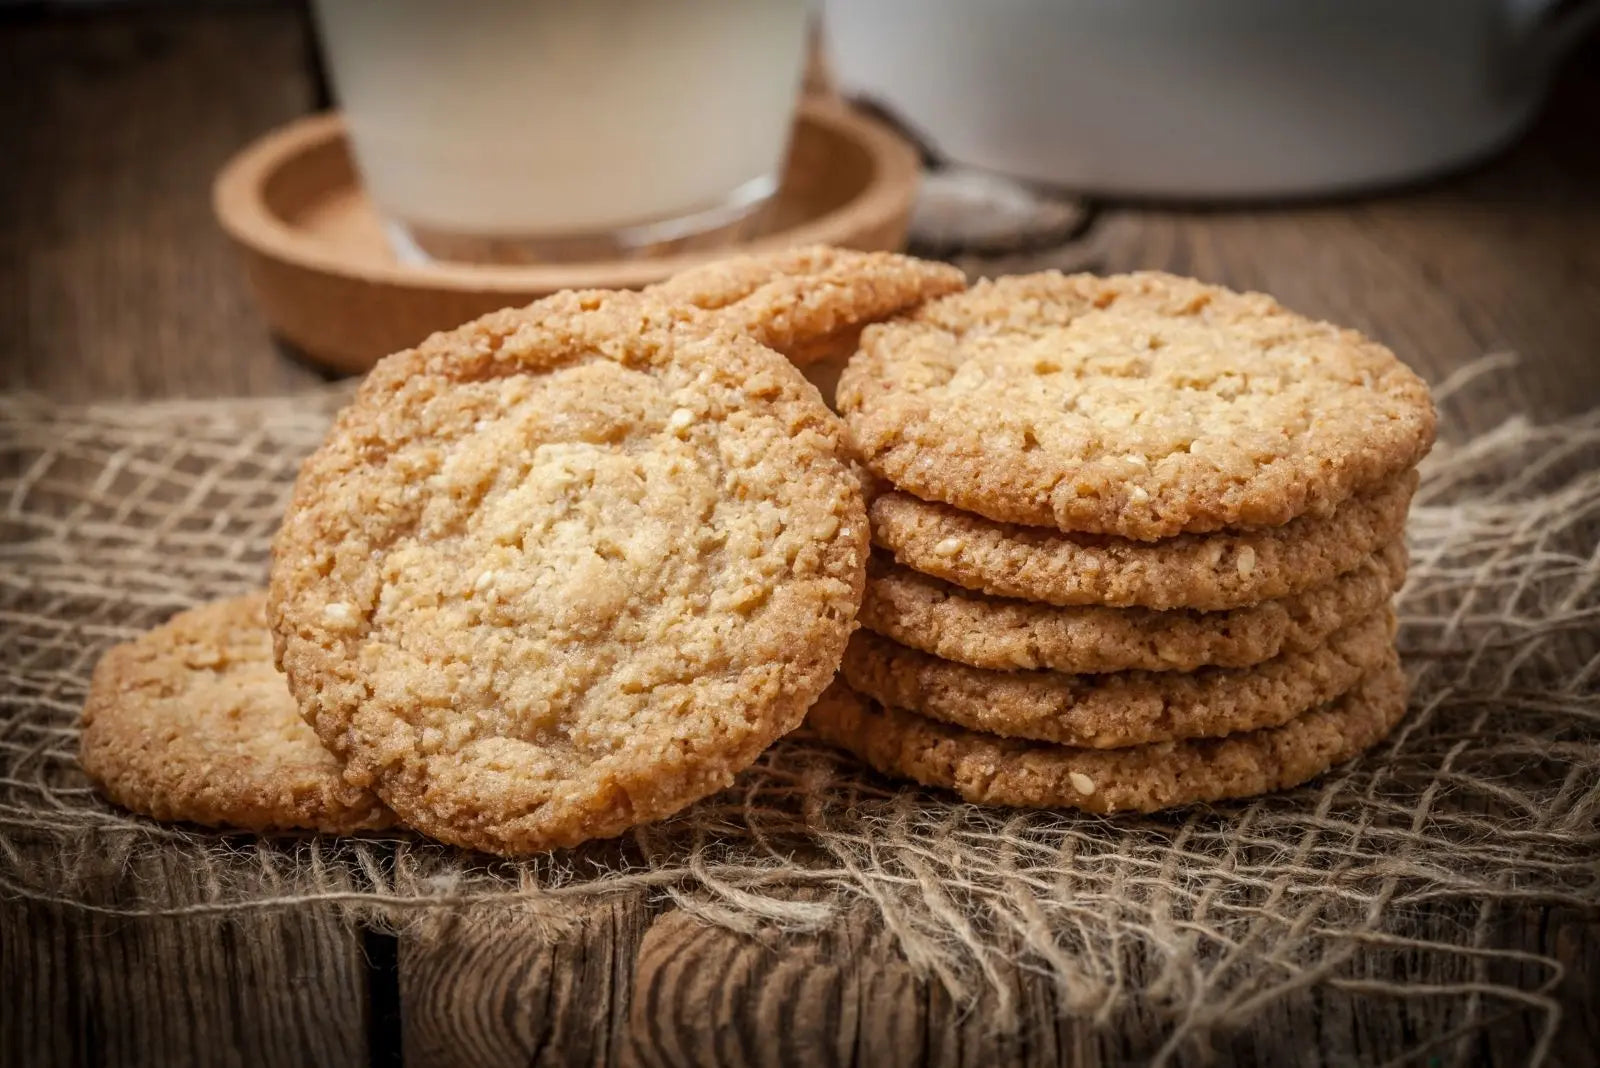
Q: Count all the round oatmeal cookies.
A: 8